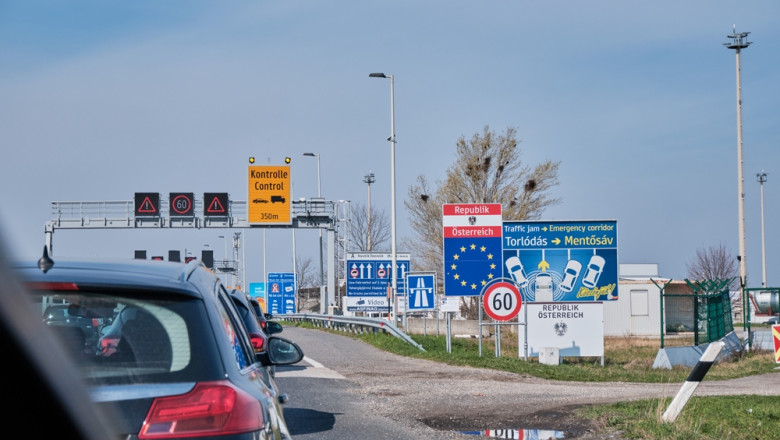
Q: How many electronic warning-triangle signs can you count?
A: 2